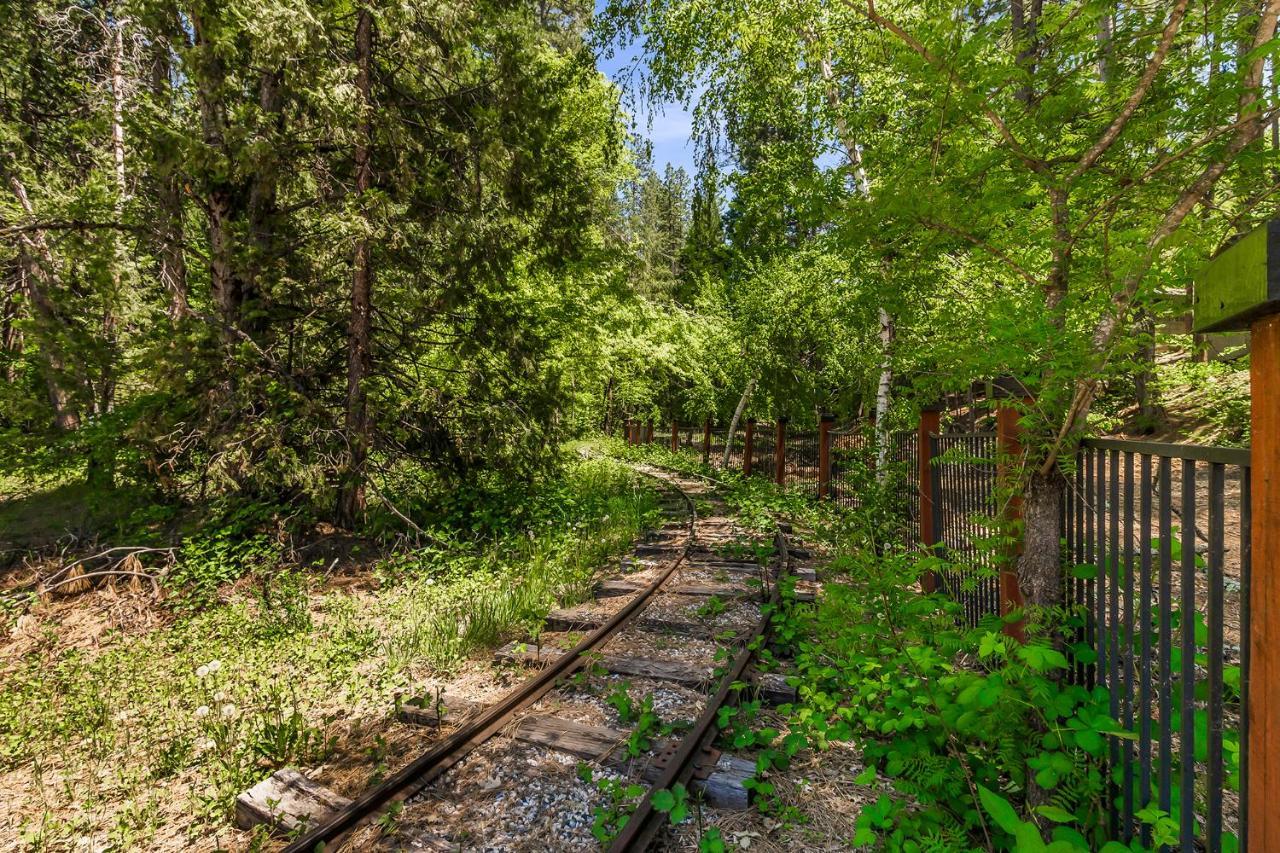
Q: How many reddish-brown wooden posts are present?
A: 11